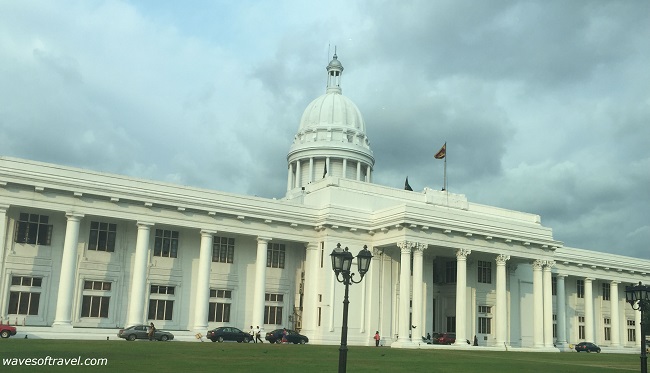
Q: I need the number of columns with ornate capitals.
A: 6